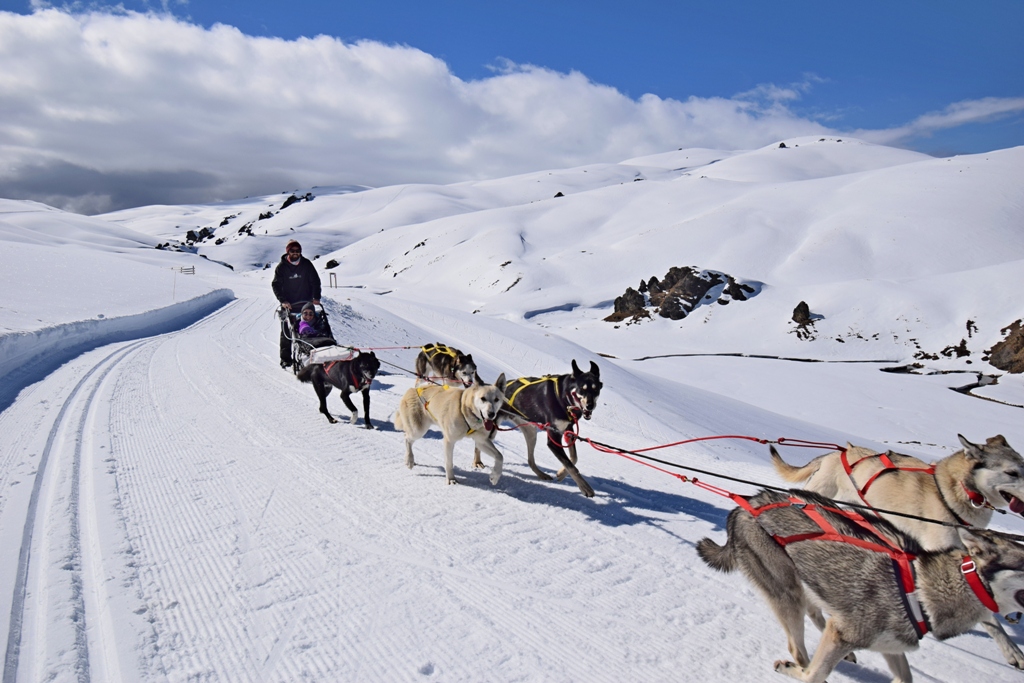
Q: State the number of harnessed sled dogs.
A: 6